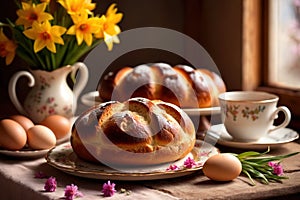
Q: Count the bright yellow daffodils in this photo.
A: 6